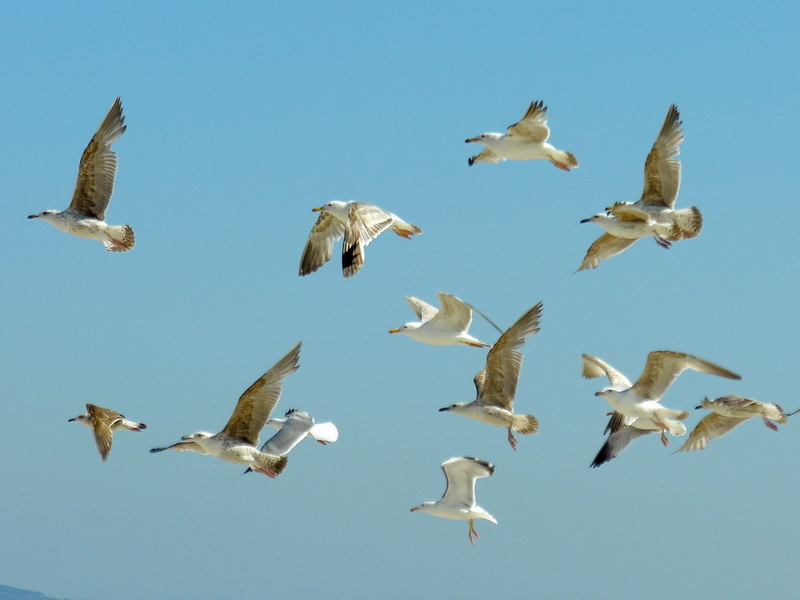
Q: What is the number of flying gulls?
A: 14